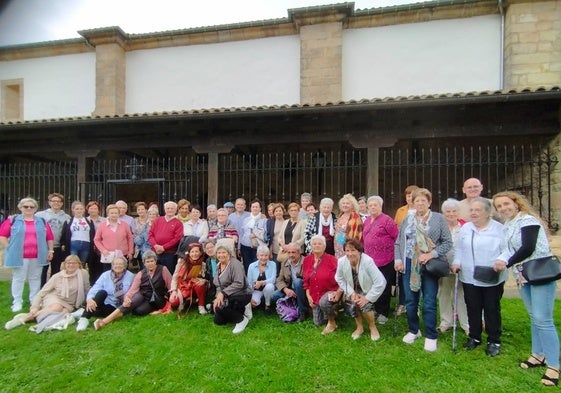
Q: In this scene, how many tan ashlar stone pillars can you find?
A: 3